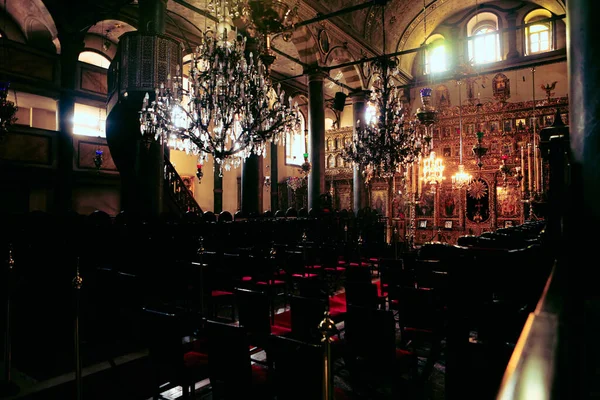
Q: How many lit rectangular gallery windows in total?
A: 2